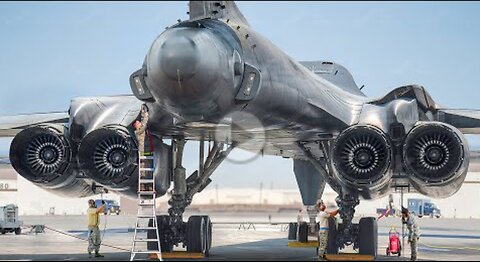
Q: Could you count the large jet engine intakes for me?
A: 4